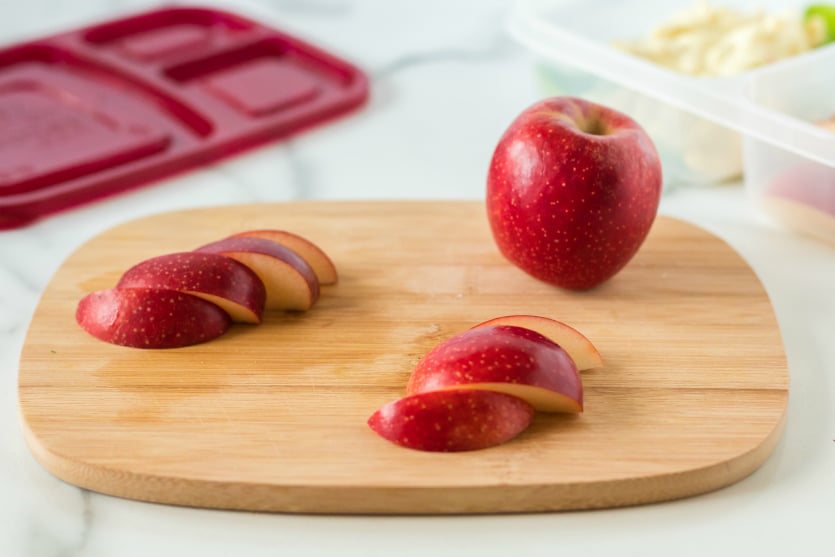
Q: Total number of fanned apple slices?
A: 7